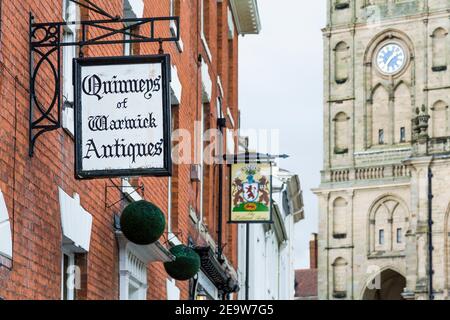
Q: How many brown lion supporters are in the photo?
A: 2